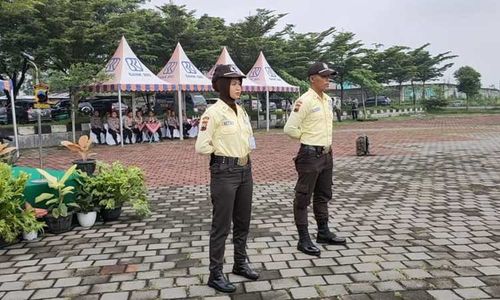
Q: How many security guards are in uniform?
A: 2